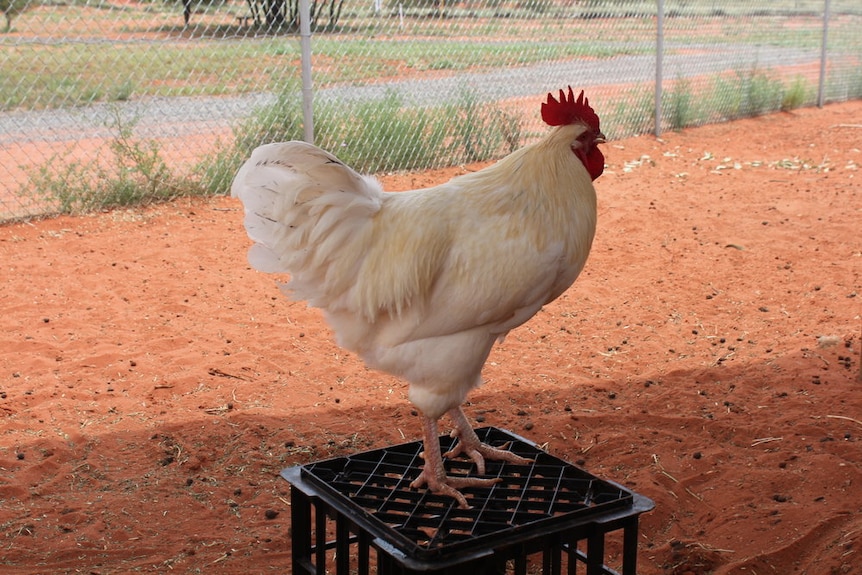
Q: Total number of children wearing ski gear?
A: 0